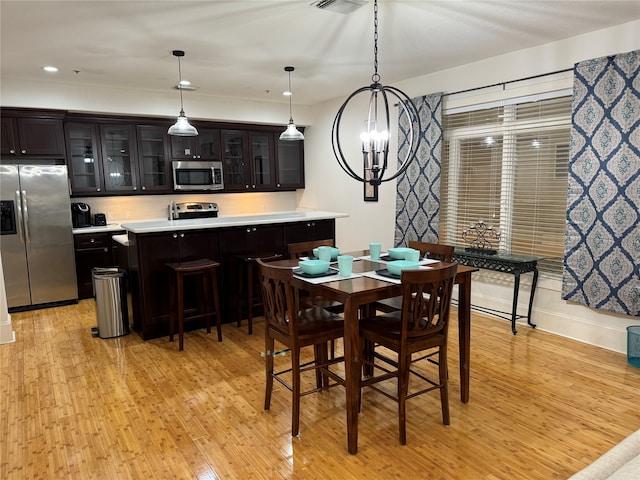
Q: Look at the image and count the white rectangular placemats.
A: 4